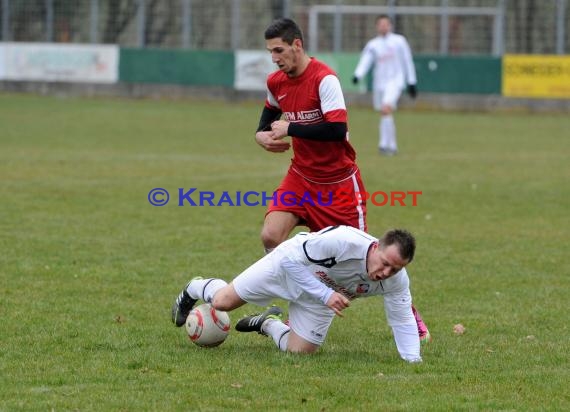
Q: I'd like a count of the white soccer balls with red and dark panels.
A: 1